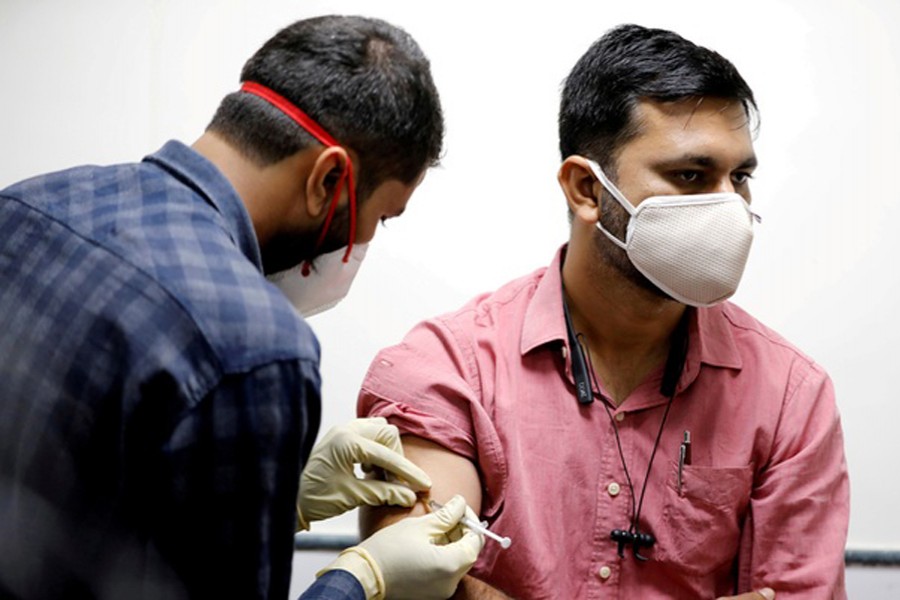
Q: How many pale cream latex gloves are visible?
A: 2